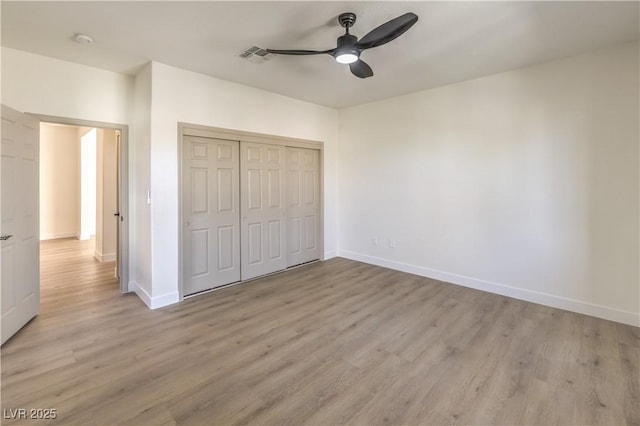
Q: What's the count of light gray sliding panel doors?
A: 3